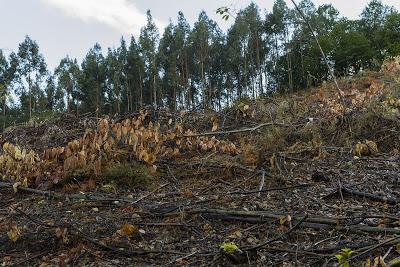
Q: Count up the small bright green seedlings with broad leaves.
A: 2